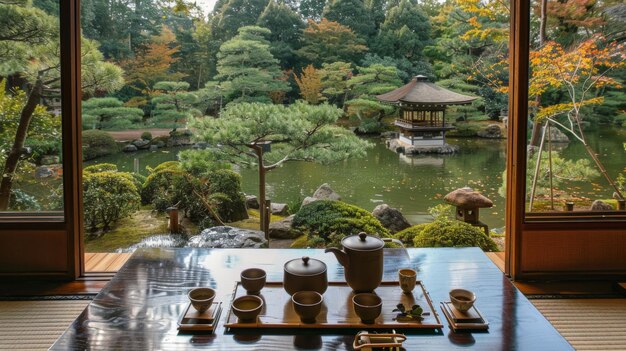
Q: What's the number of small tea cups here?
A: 7